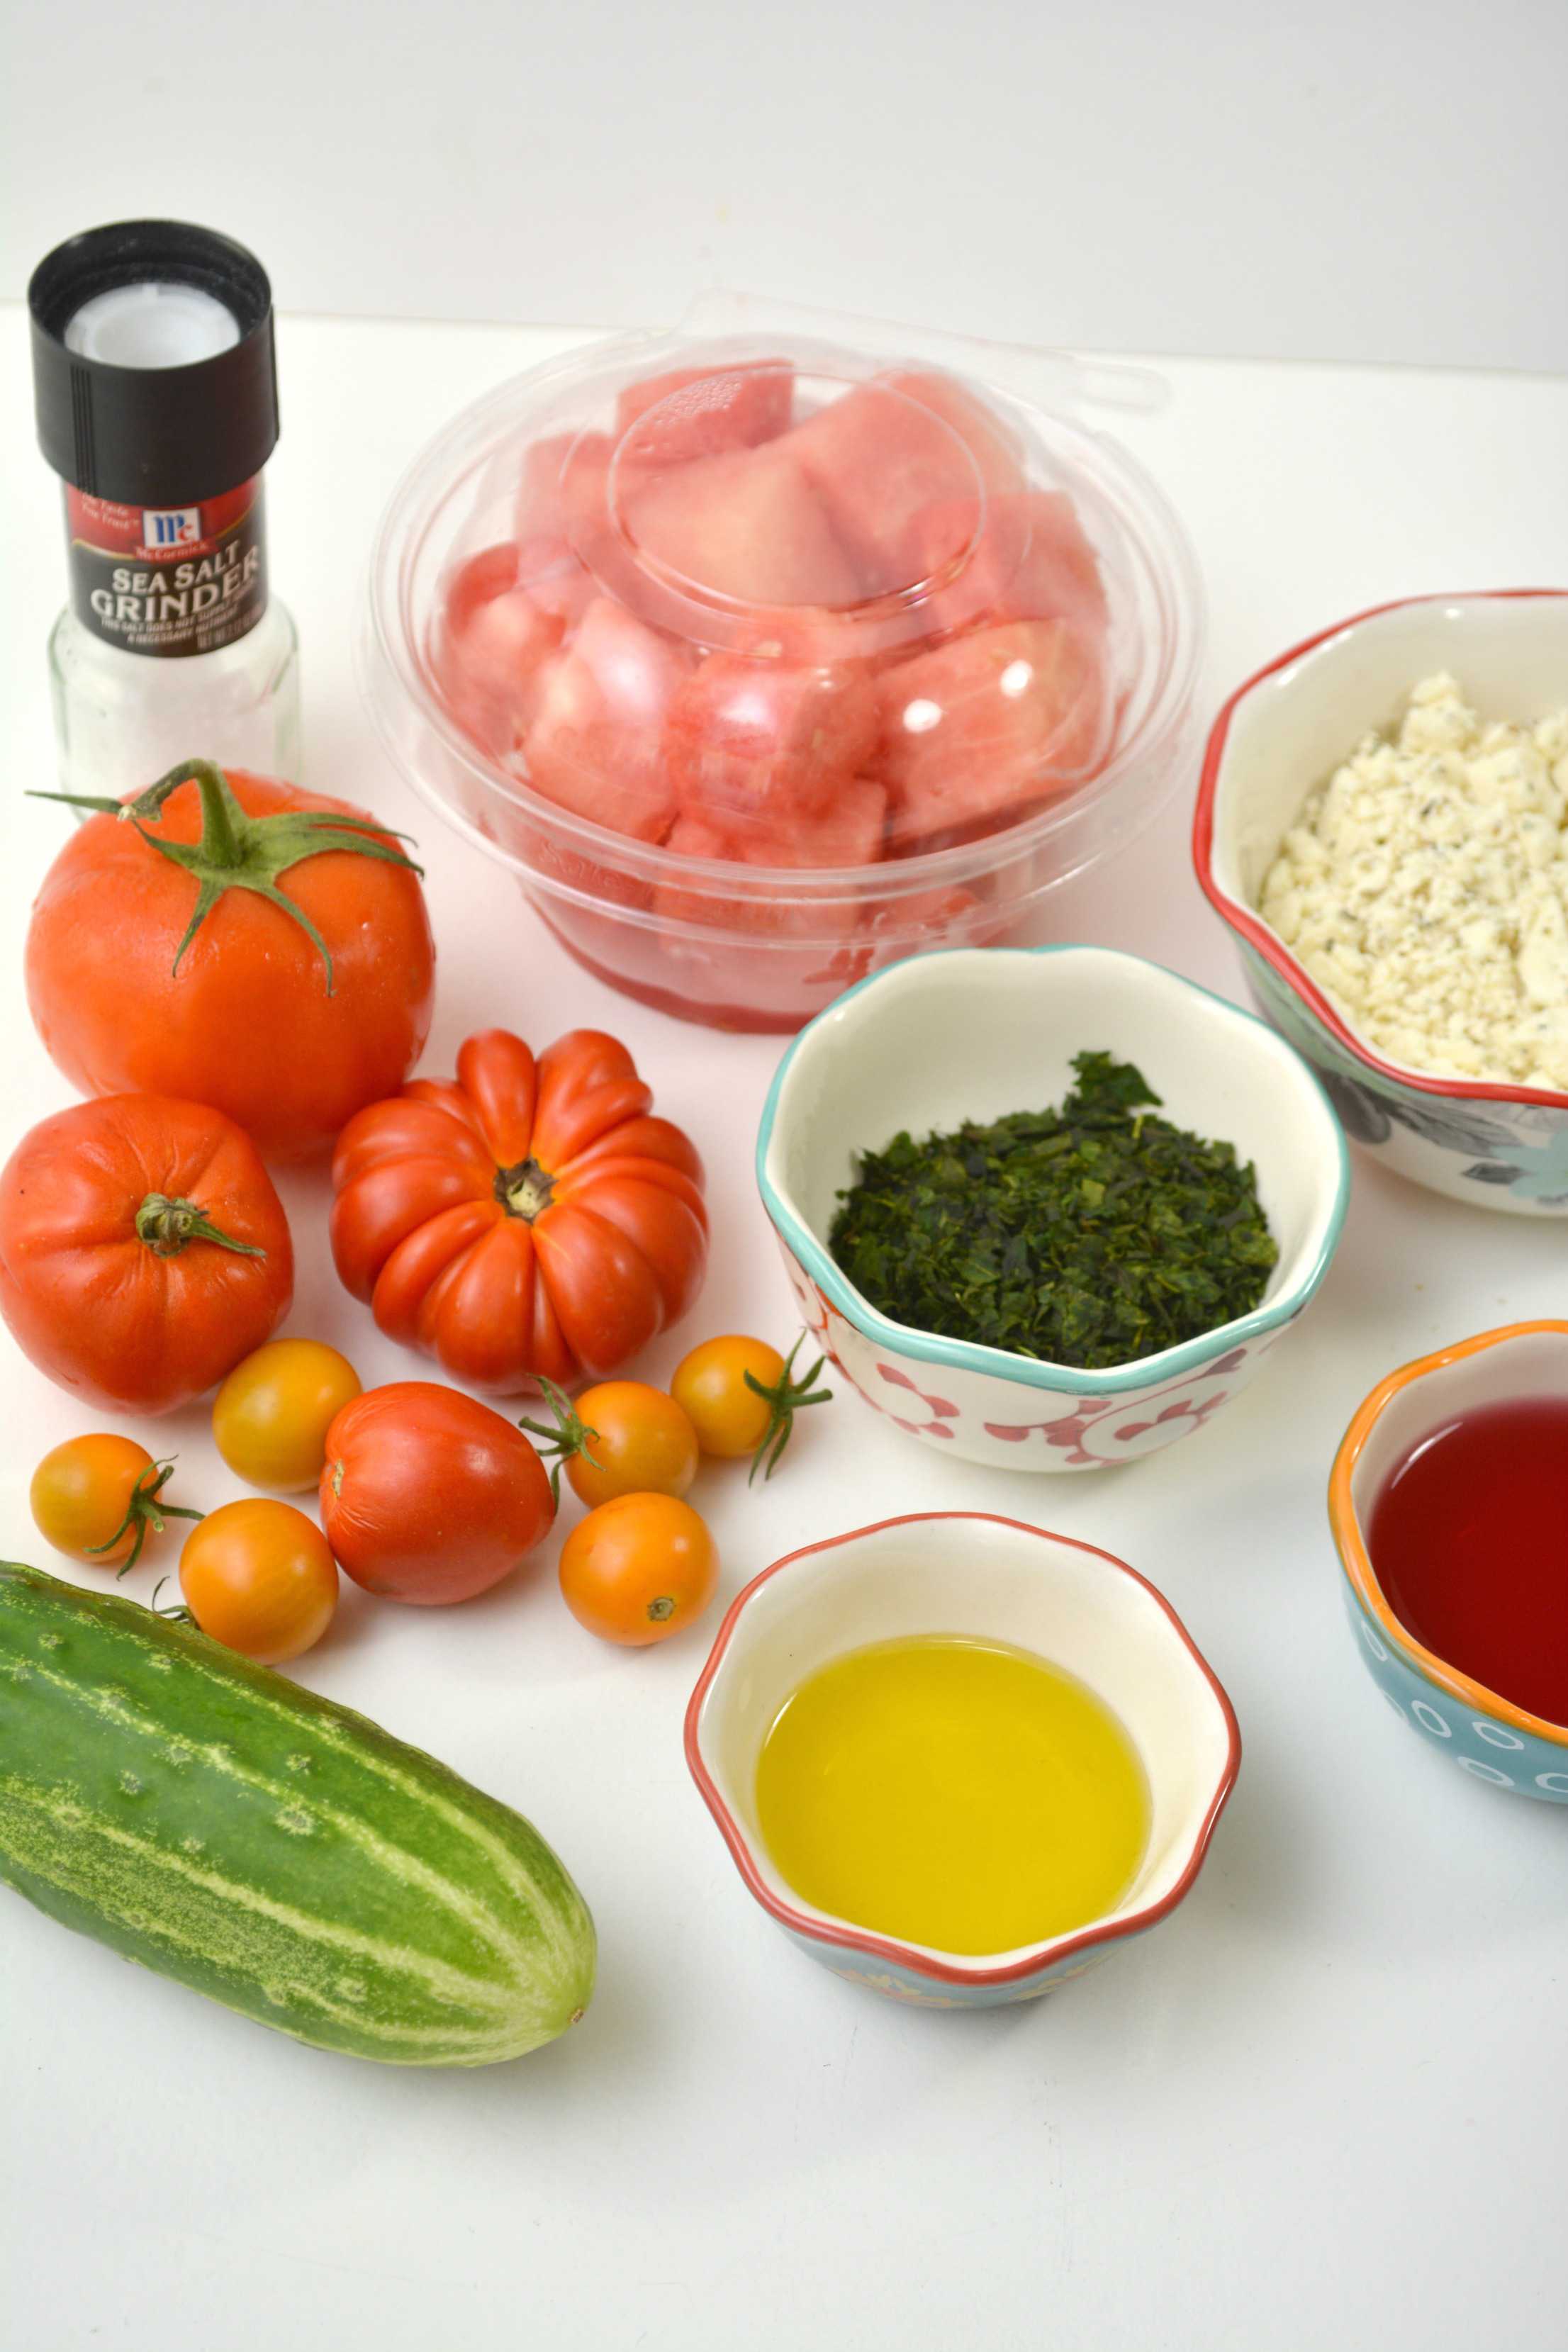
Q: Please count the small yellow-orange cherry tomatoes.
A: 6